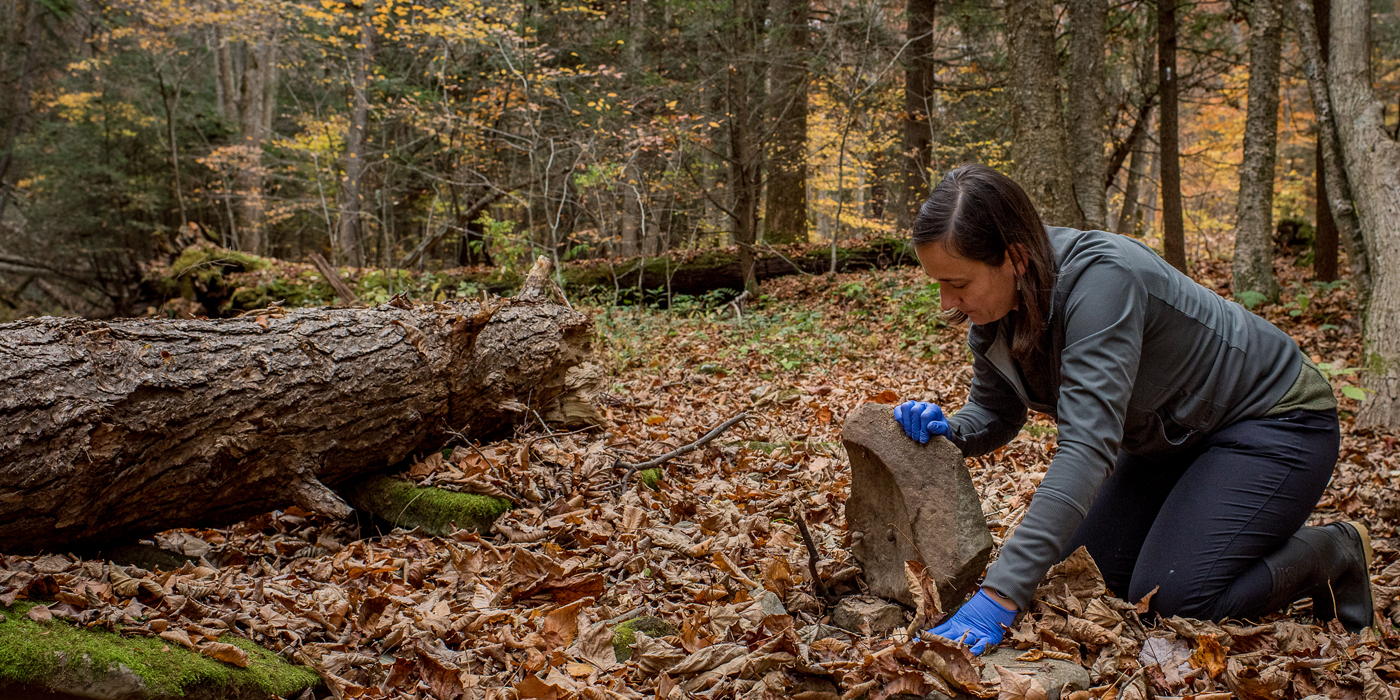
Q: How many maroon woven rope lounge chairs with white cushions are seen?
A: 0